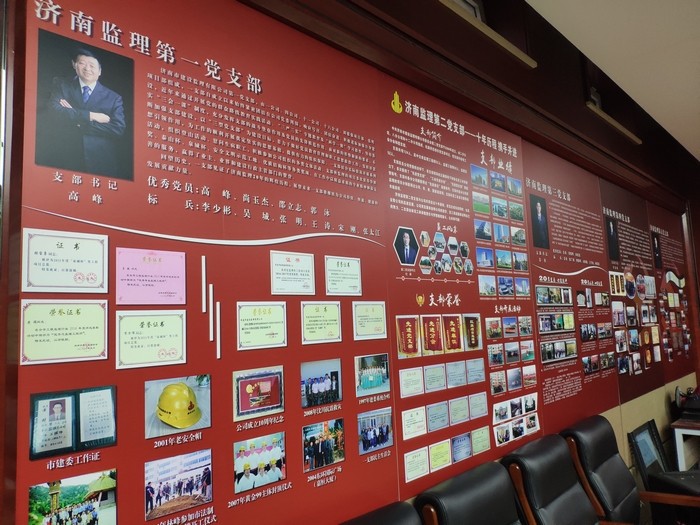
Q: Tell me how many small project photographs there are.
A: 15